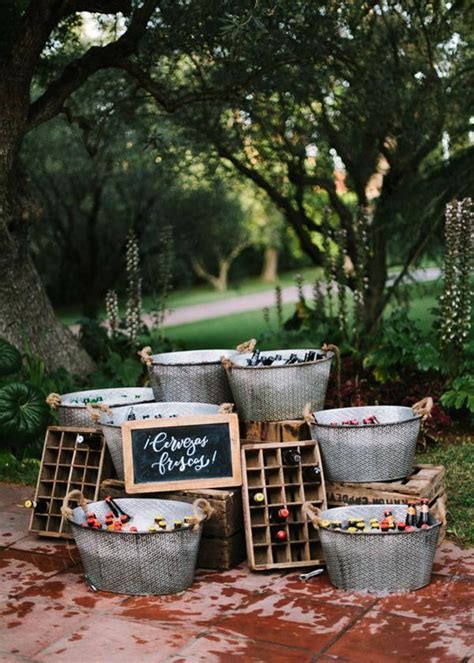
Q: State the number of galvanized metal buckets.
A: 7